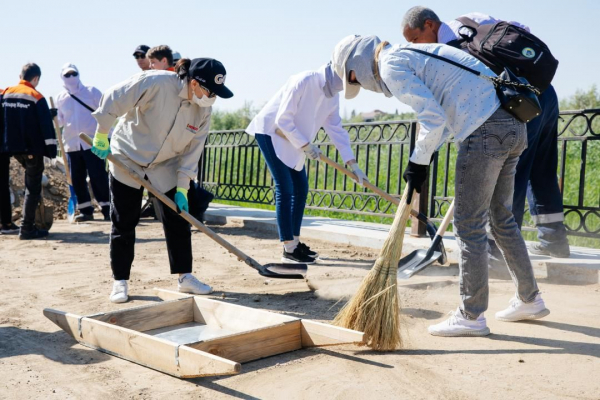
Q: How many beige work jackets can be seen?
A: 1